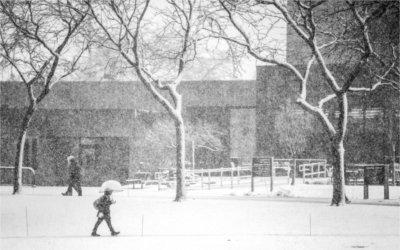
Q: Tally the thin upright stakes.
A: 3